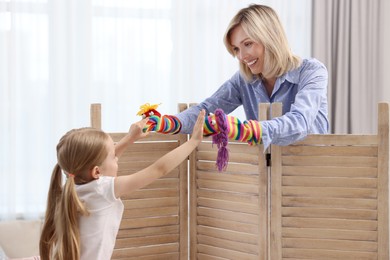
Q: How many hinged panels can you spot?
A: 3